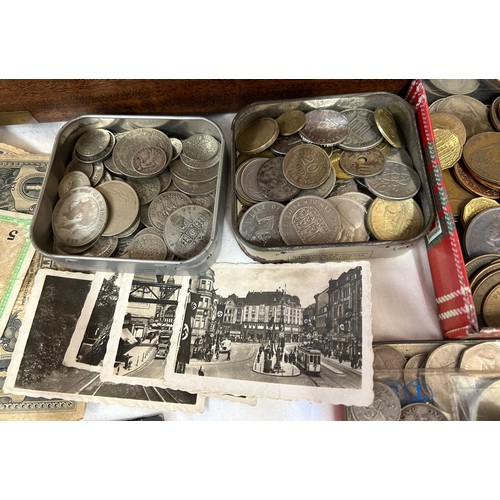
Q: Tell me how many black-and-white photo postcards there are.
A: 4